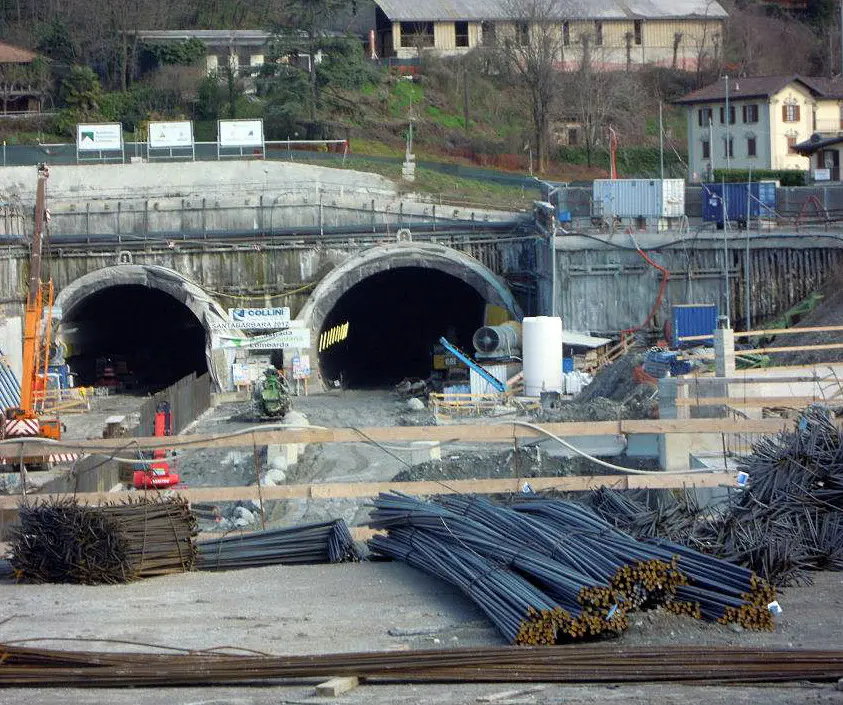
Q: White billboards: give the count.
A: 3